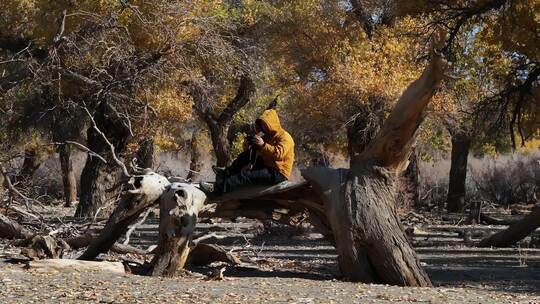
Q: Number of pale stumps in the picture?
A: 2